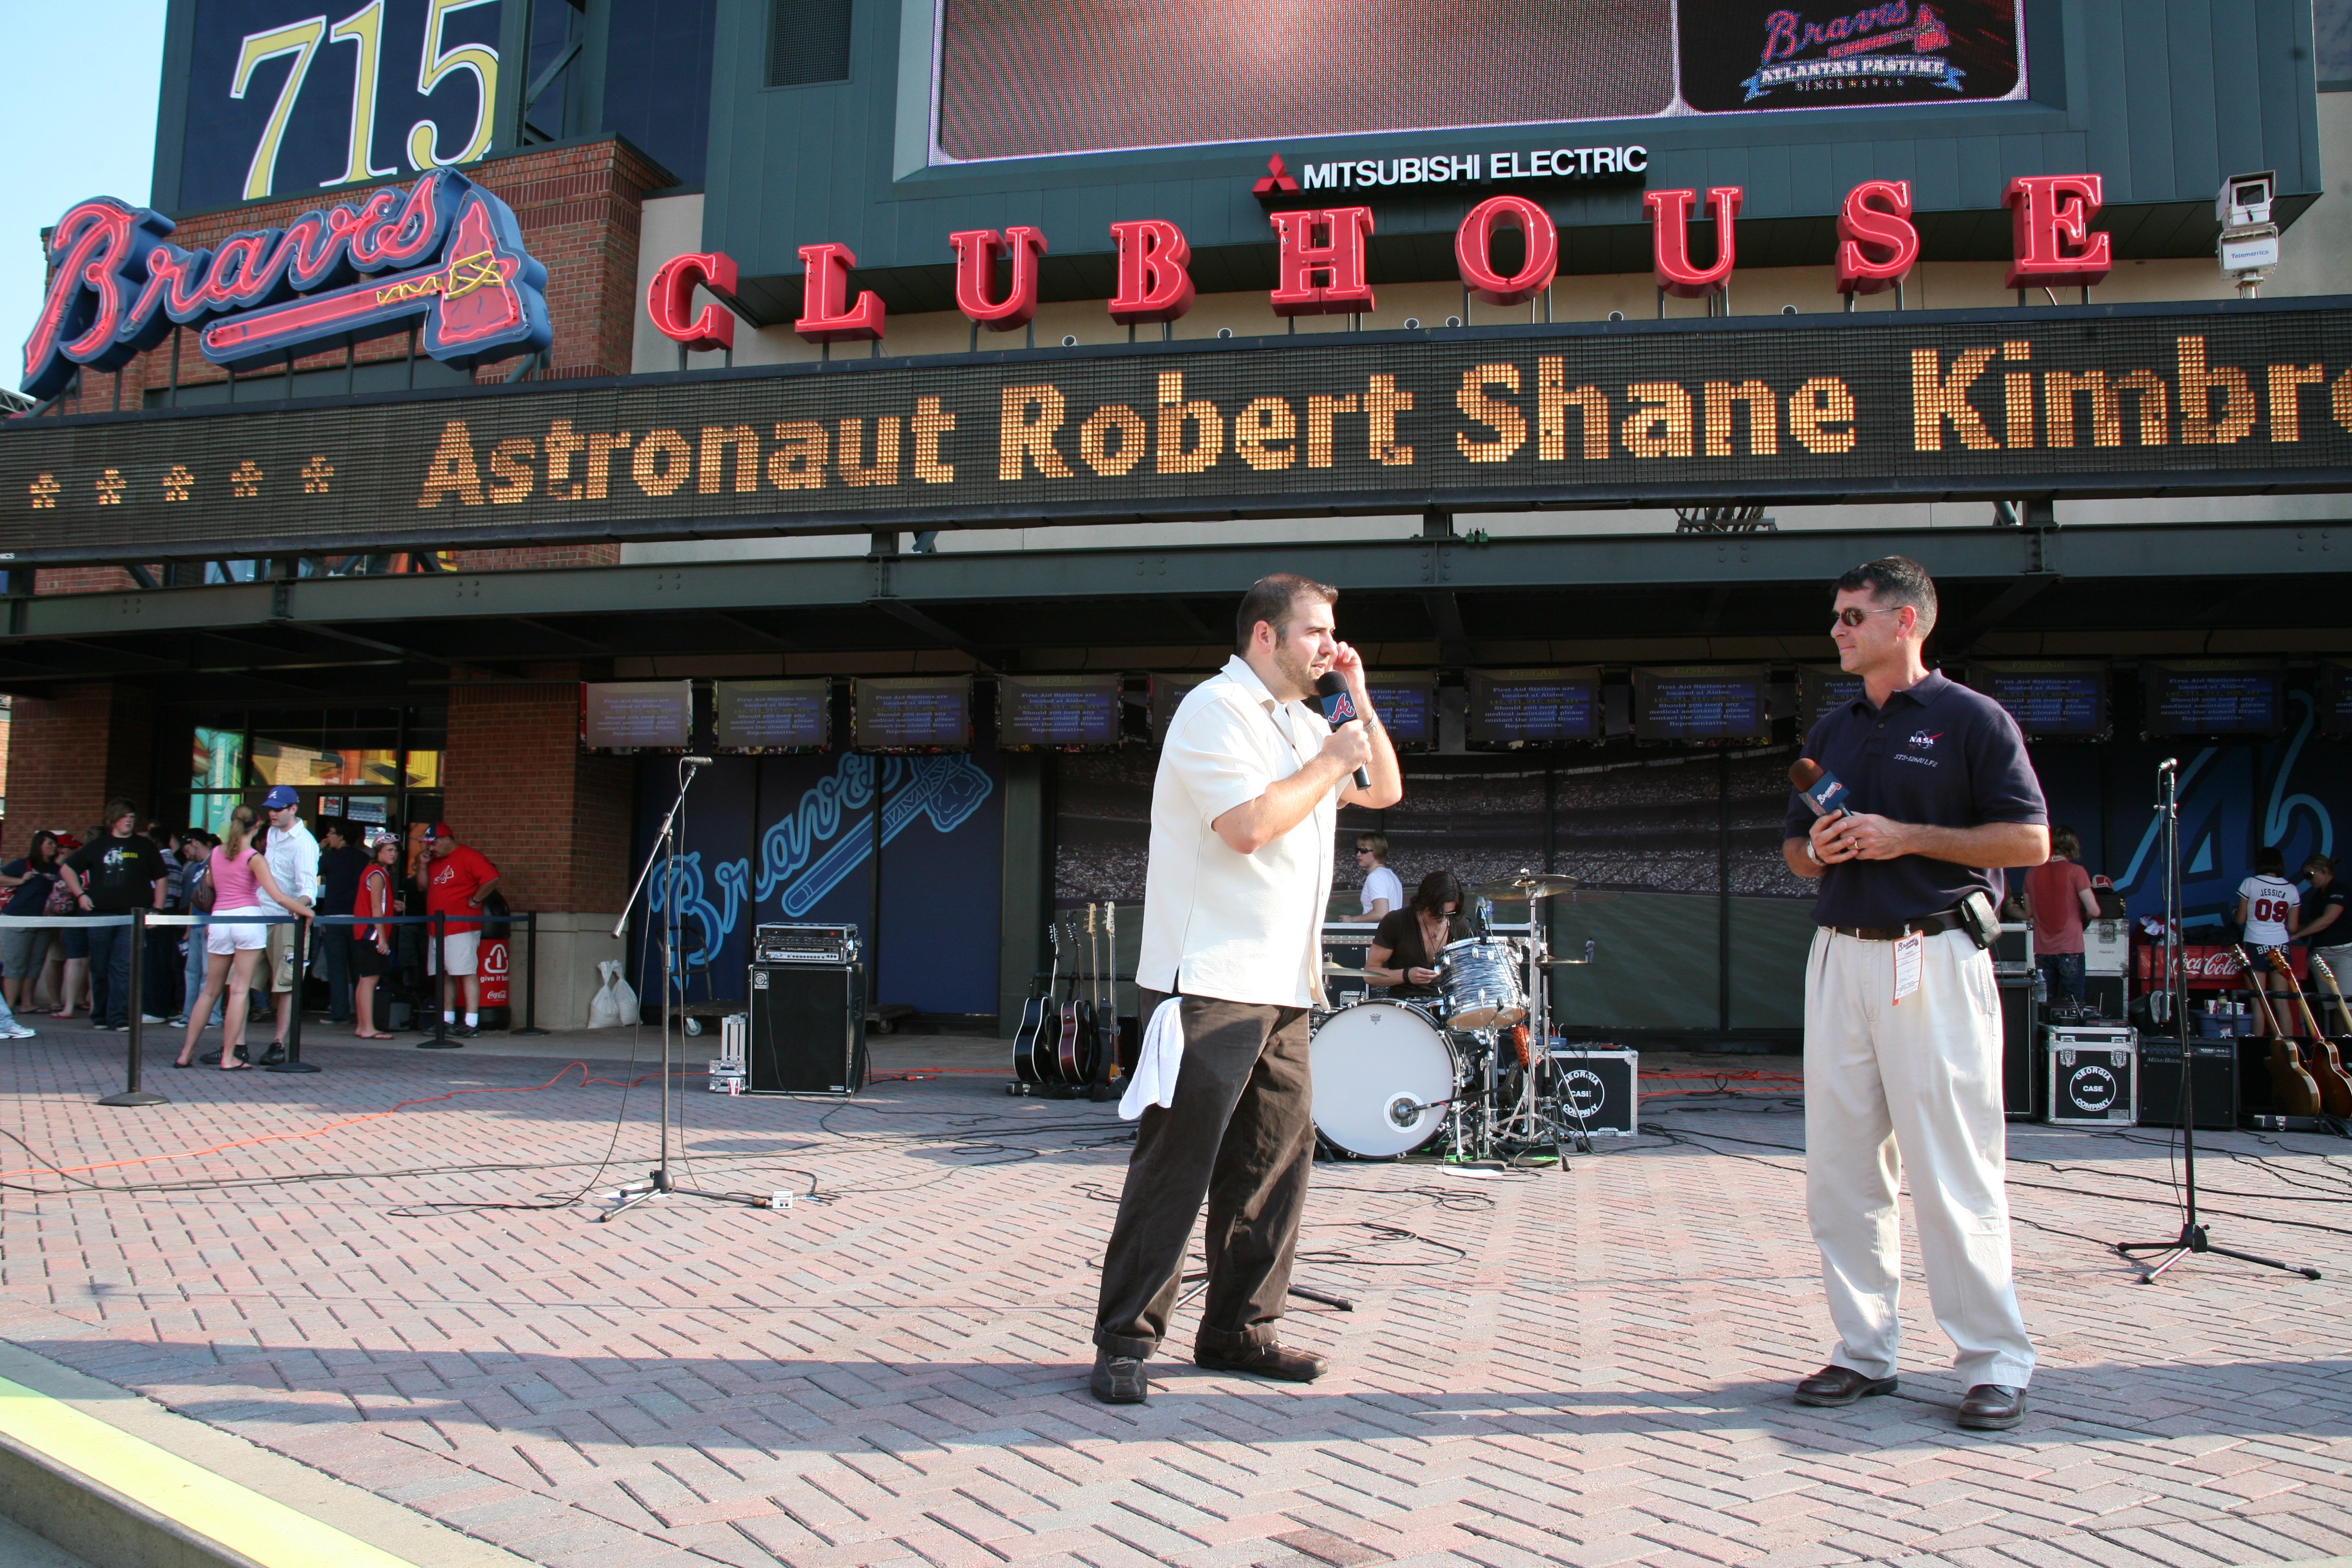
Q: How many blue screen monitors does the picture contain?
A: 12